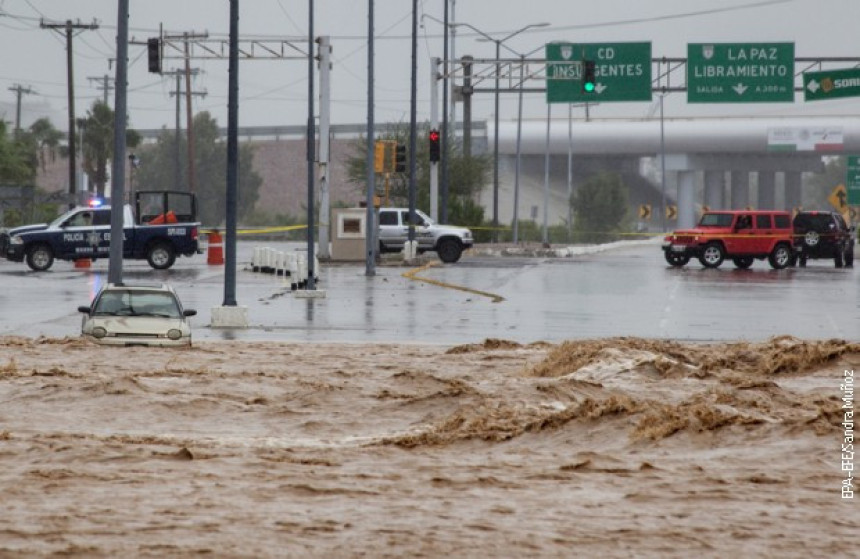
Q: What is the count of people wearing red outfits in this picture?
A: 0